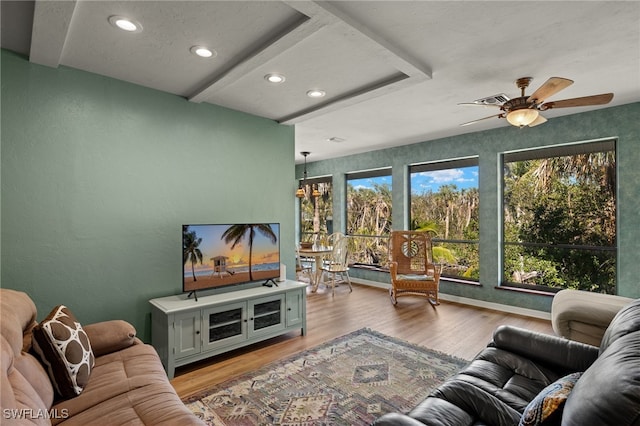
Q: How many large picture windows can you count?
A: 4